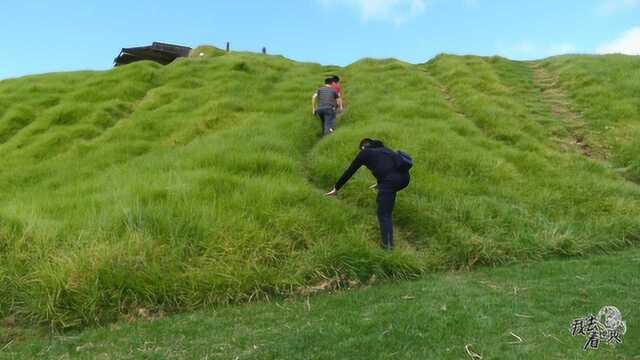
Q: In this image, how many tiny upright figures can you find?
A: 2